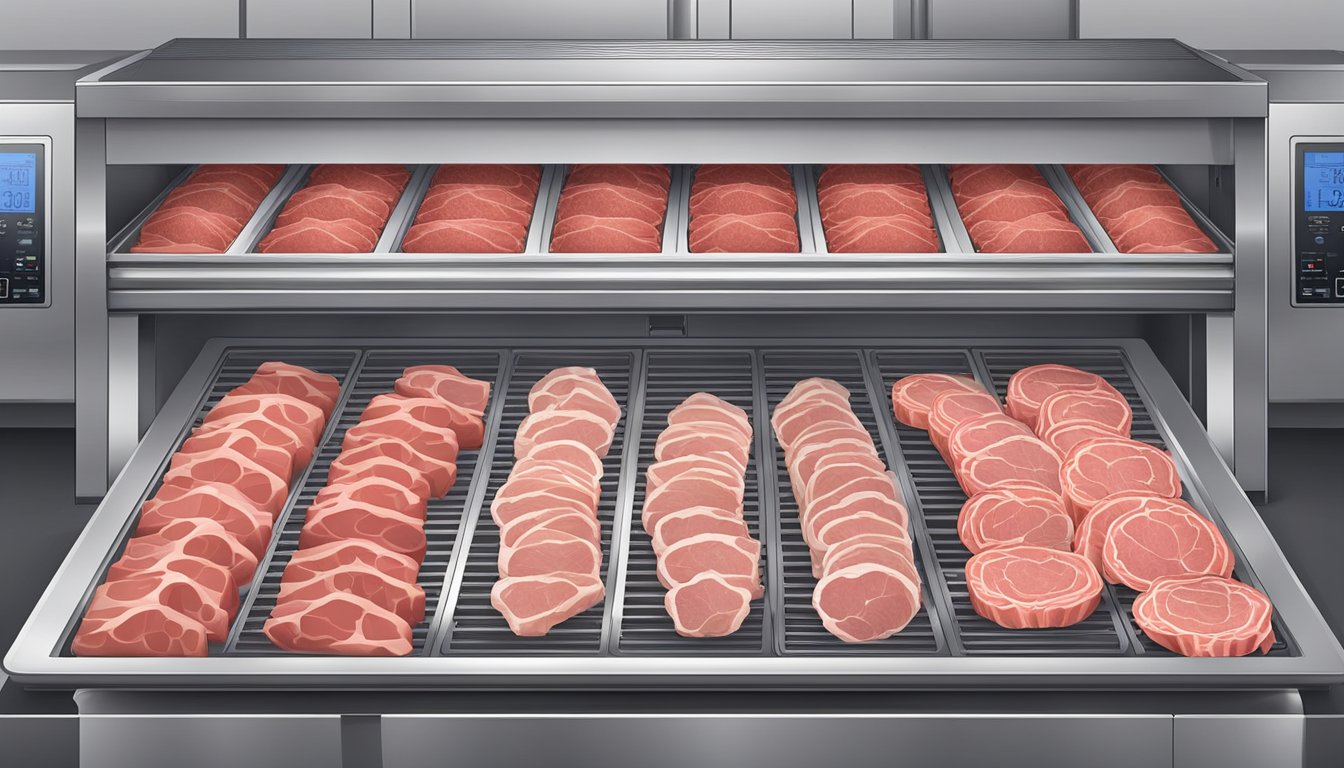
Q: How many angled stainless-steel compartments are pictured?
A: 8